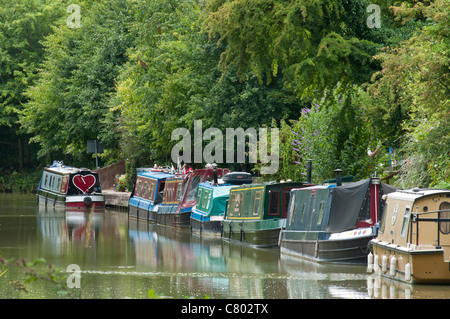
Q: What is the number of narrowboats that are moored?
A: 7